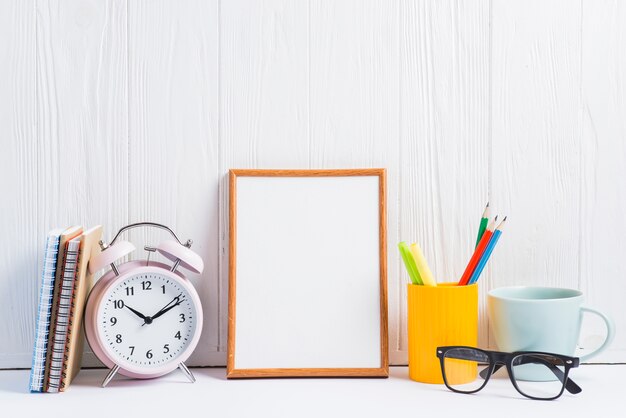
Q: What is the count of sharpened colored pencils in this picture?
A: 3